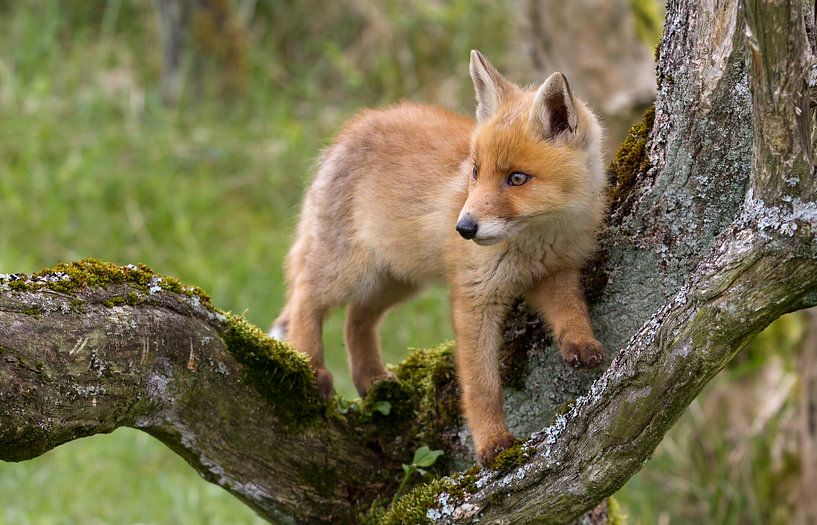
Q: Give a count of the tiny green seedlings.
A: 2